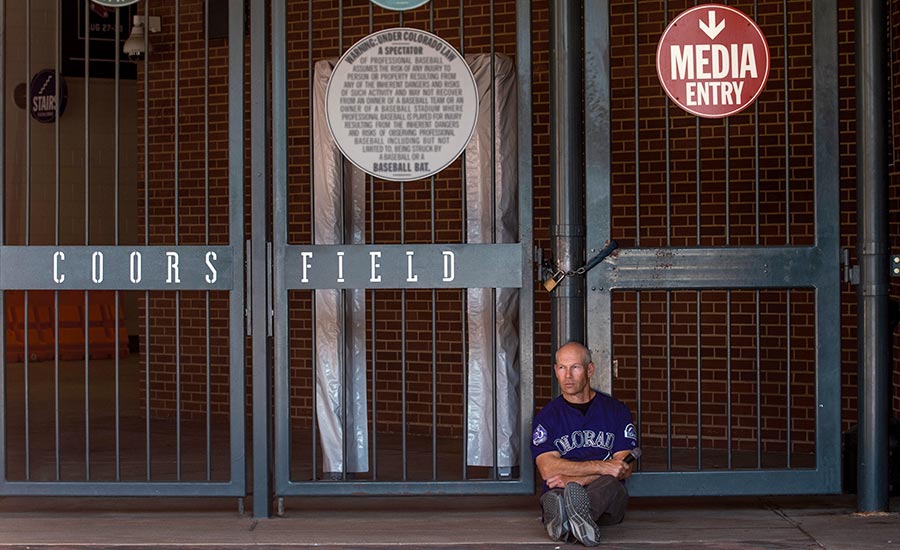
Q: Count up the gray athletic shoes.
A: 2